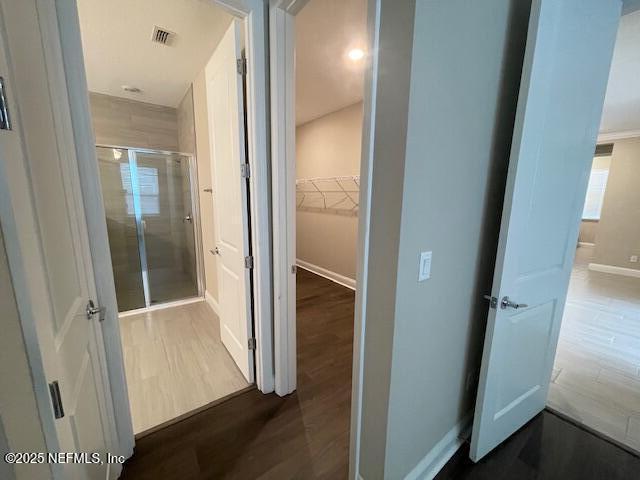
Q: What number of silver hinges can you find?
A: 6